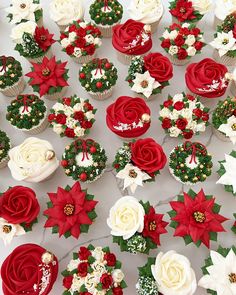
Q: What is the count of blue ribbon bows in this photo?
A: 0